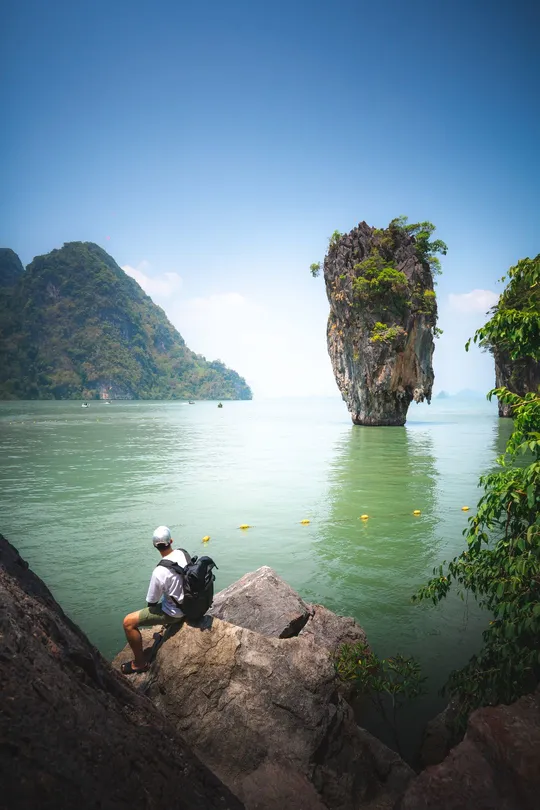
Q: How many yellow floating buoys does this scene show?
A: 6